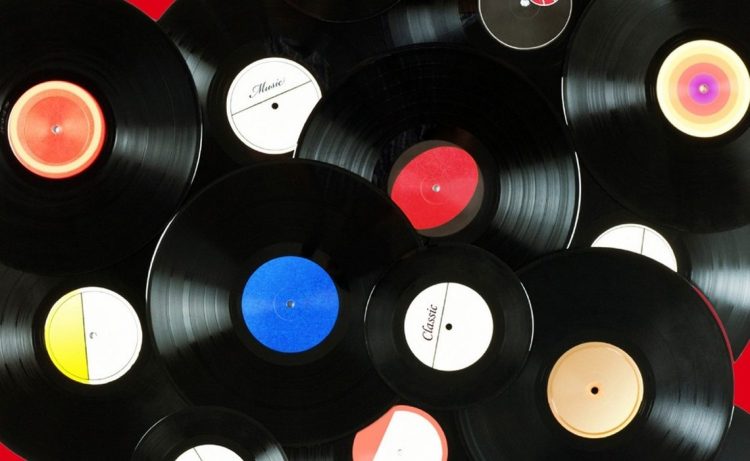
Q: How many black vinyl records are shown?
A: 12